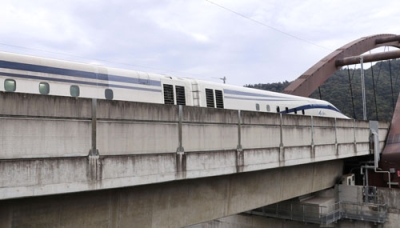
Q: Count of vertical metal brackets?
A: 7